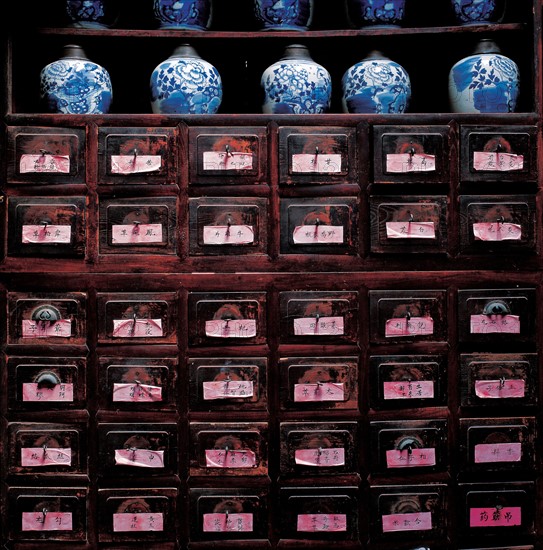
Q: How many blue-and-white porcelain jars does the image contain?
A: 10